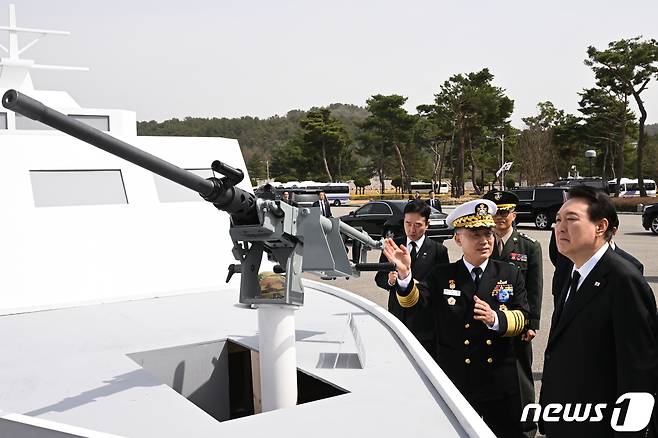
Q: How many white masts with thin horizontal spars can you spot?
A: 1